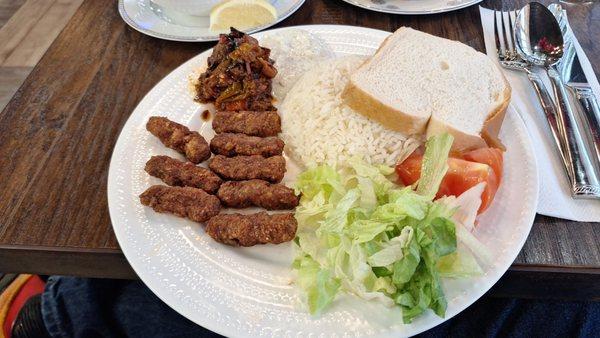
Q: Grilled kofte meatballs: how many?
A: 8